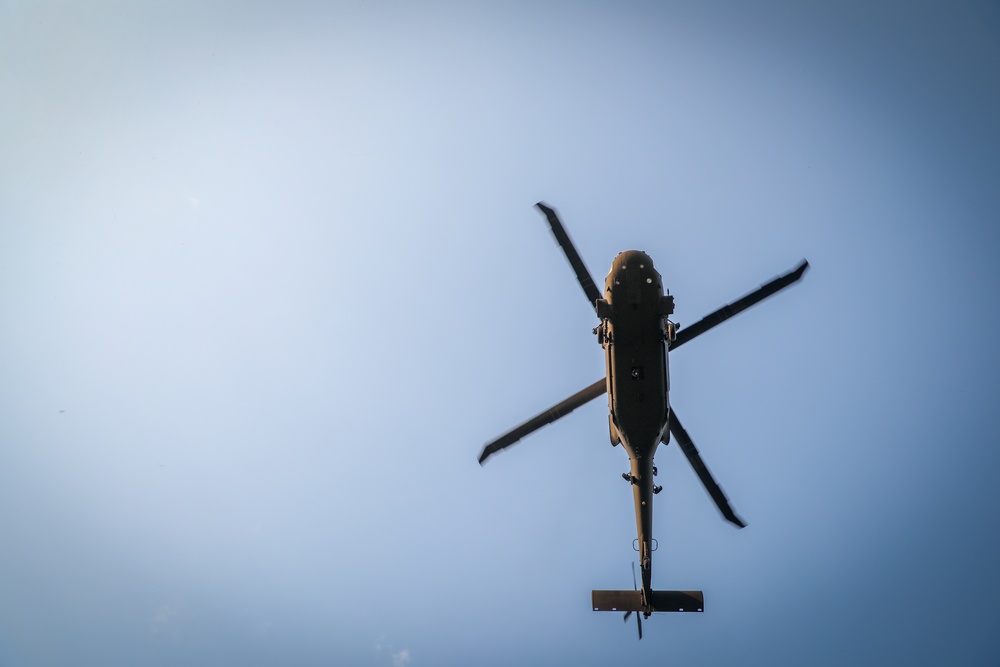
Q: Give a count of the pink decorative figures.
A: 0